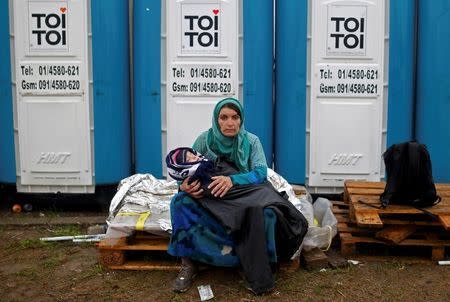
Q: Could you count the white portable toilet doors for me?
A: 3